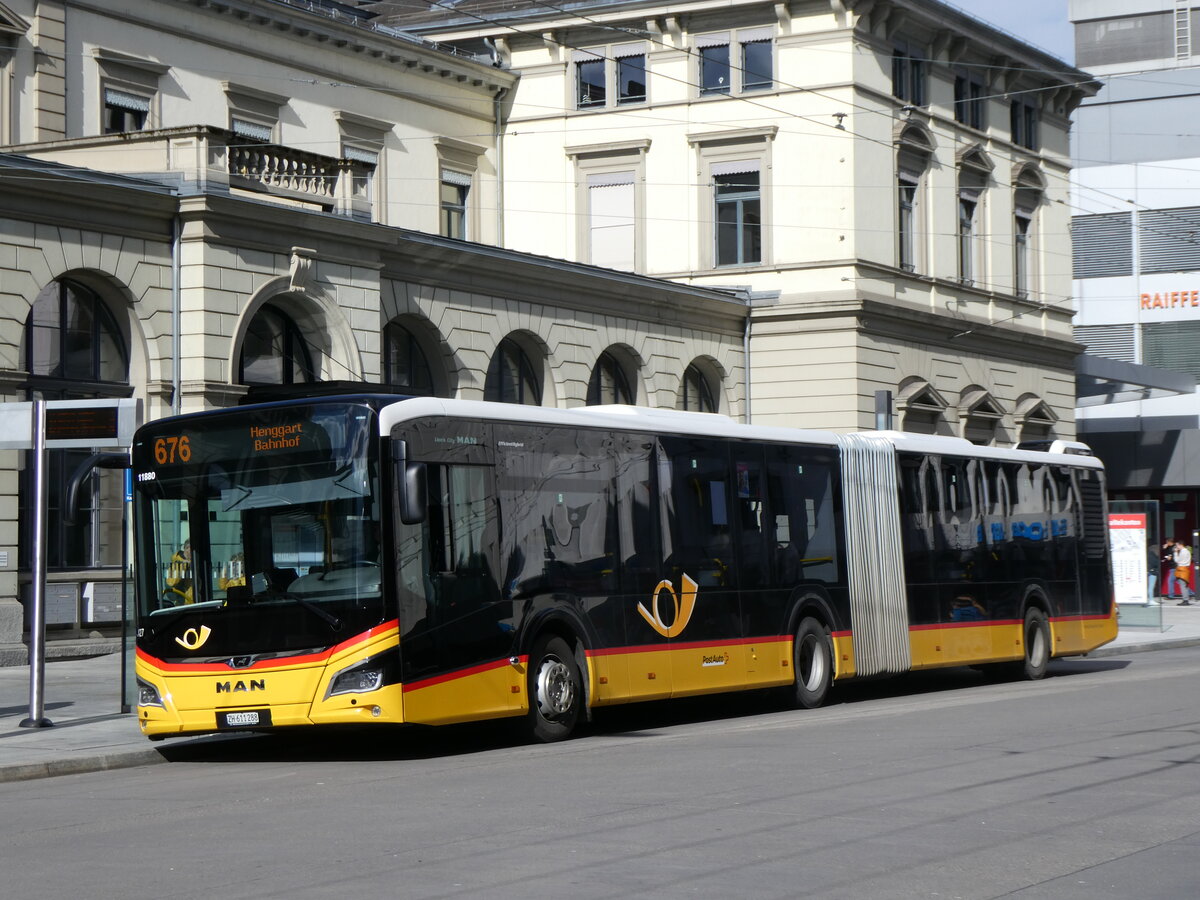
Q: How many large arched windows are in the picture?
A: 6